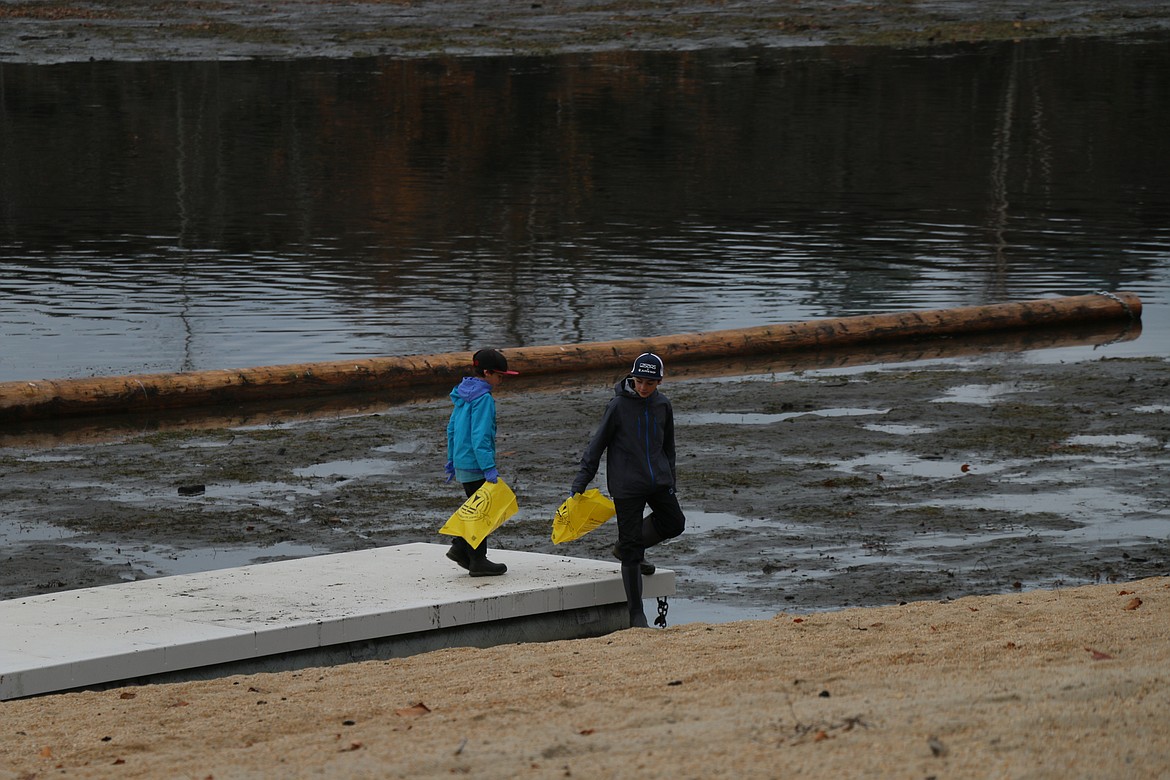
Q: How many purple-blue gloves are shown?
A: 3